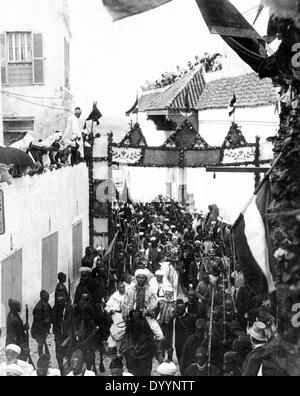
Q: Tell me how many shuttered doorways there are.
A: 3